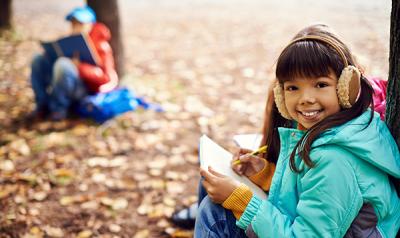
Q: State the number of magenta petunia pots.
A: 0